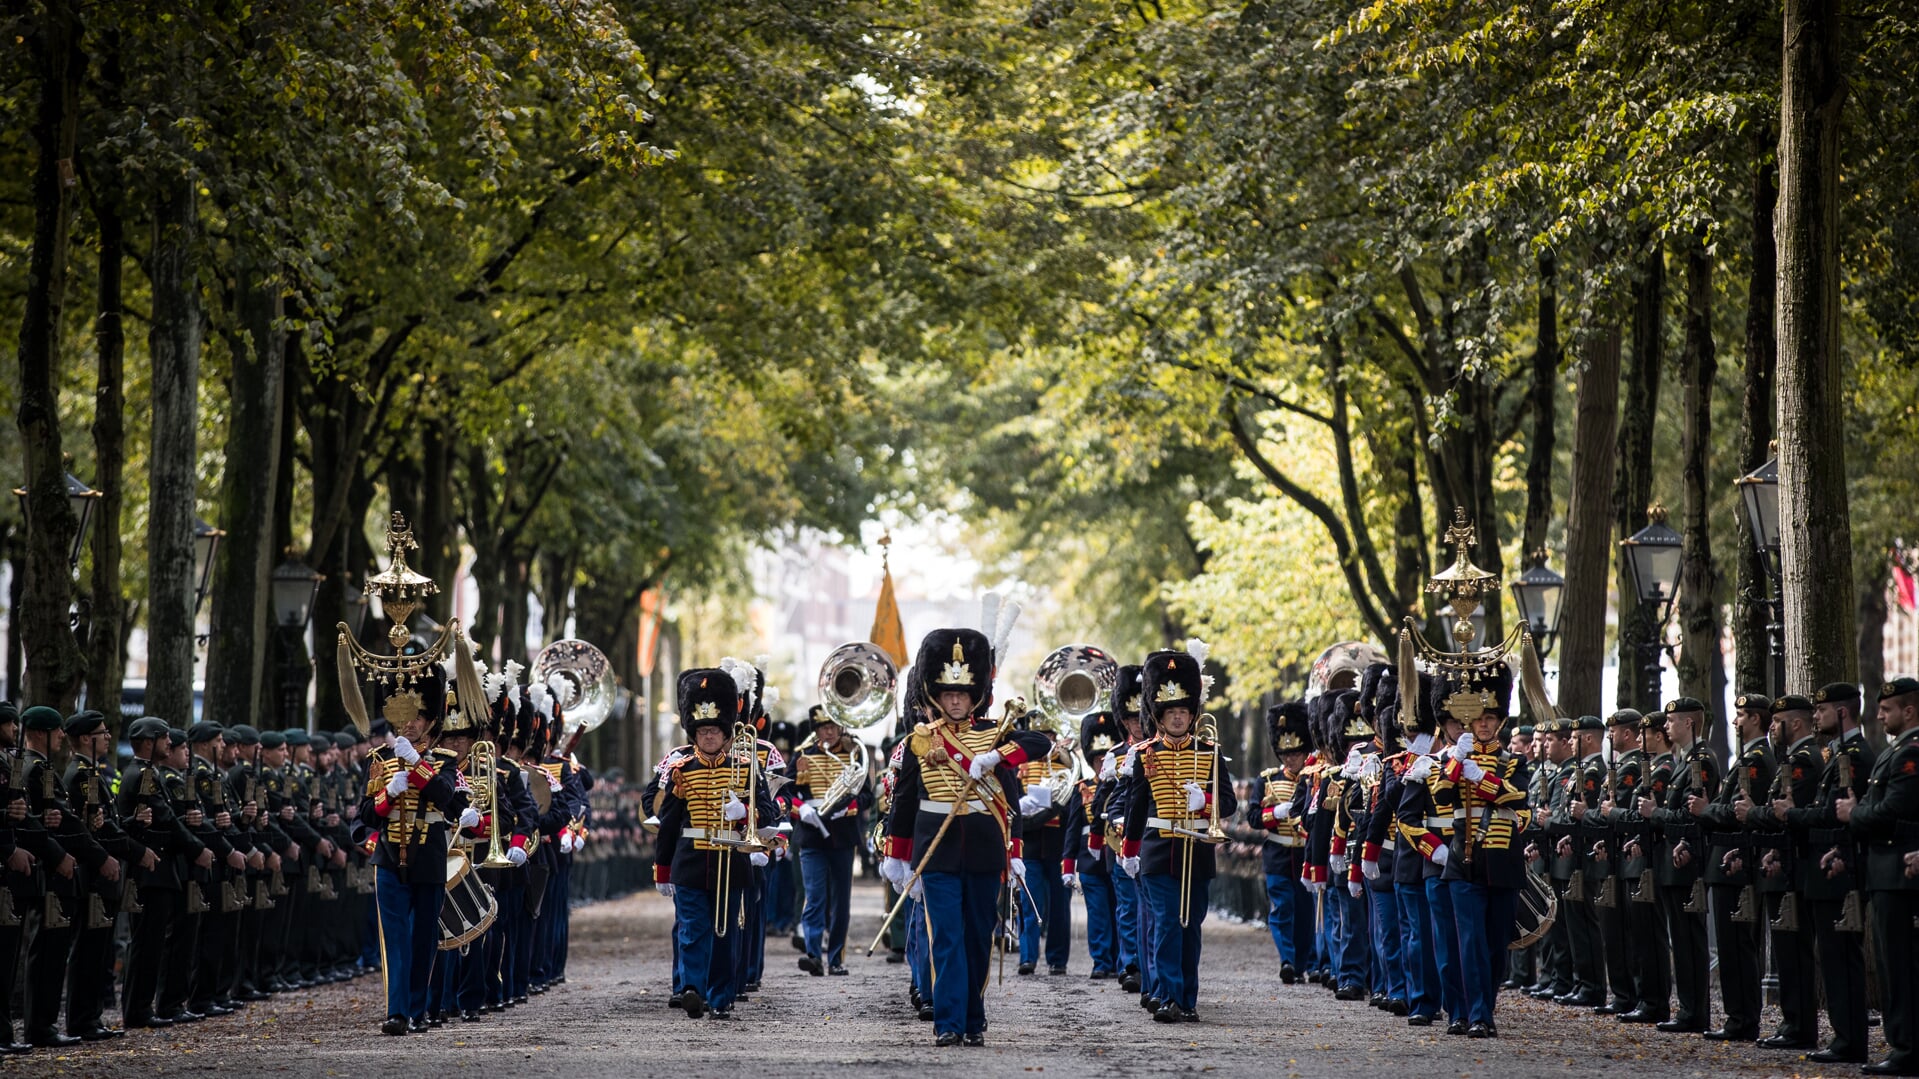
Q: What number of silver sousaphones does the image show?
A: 4